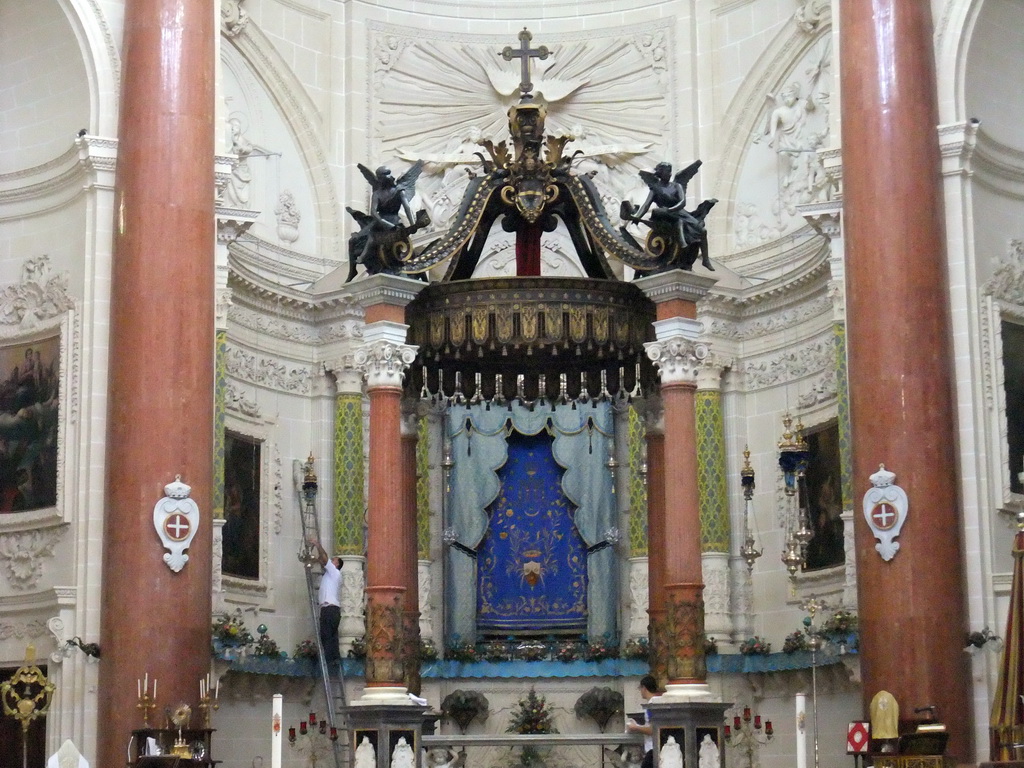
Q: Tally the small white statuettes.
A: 4